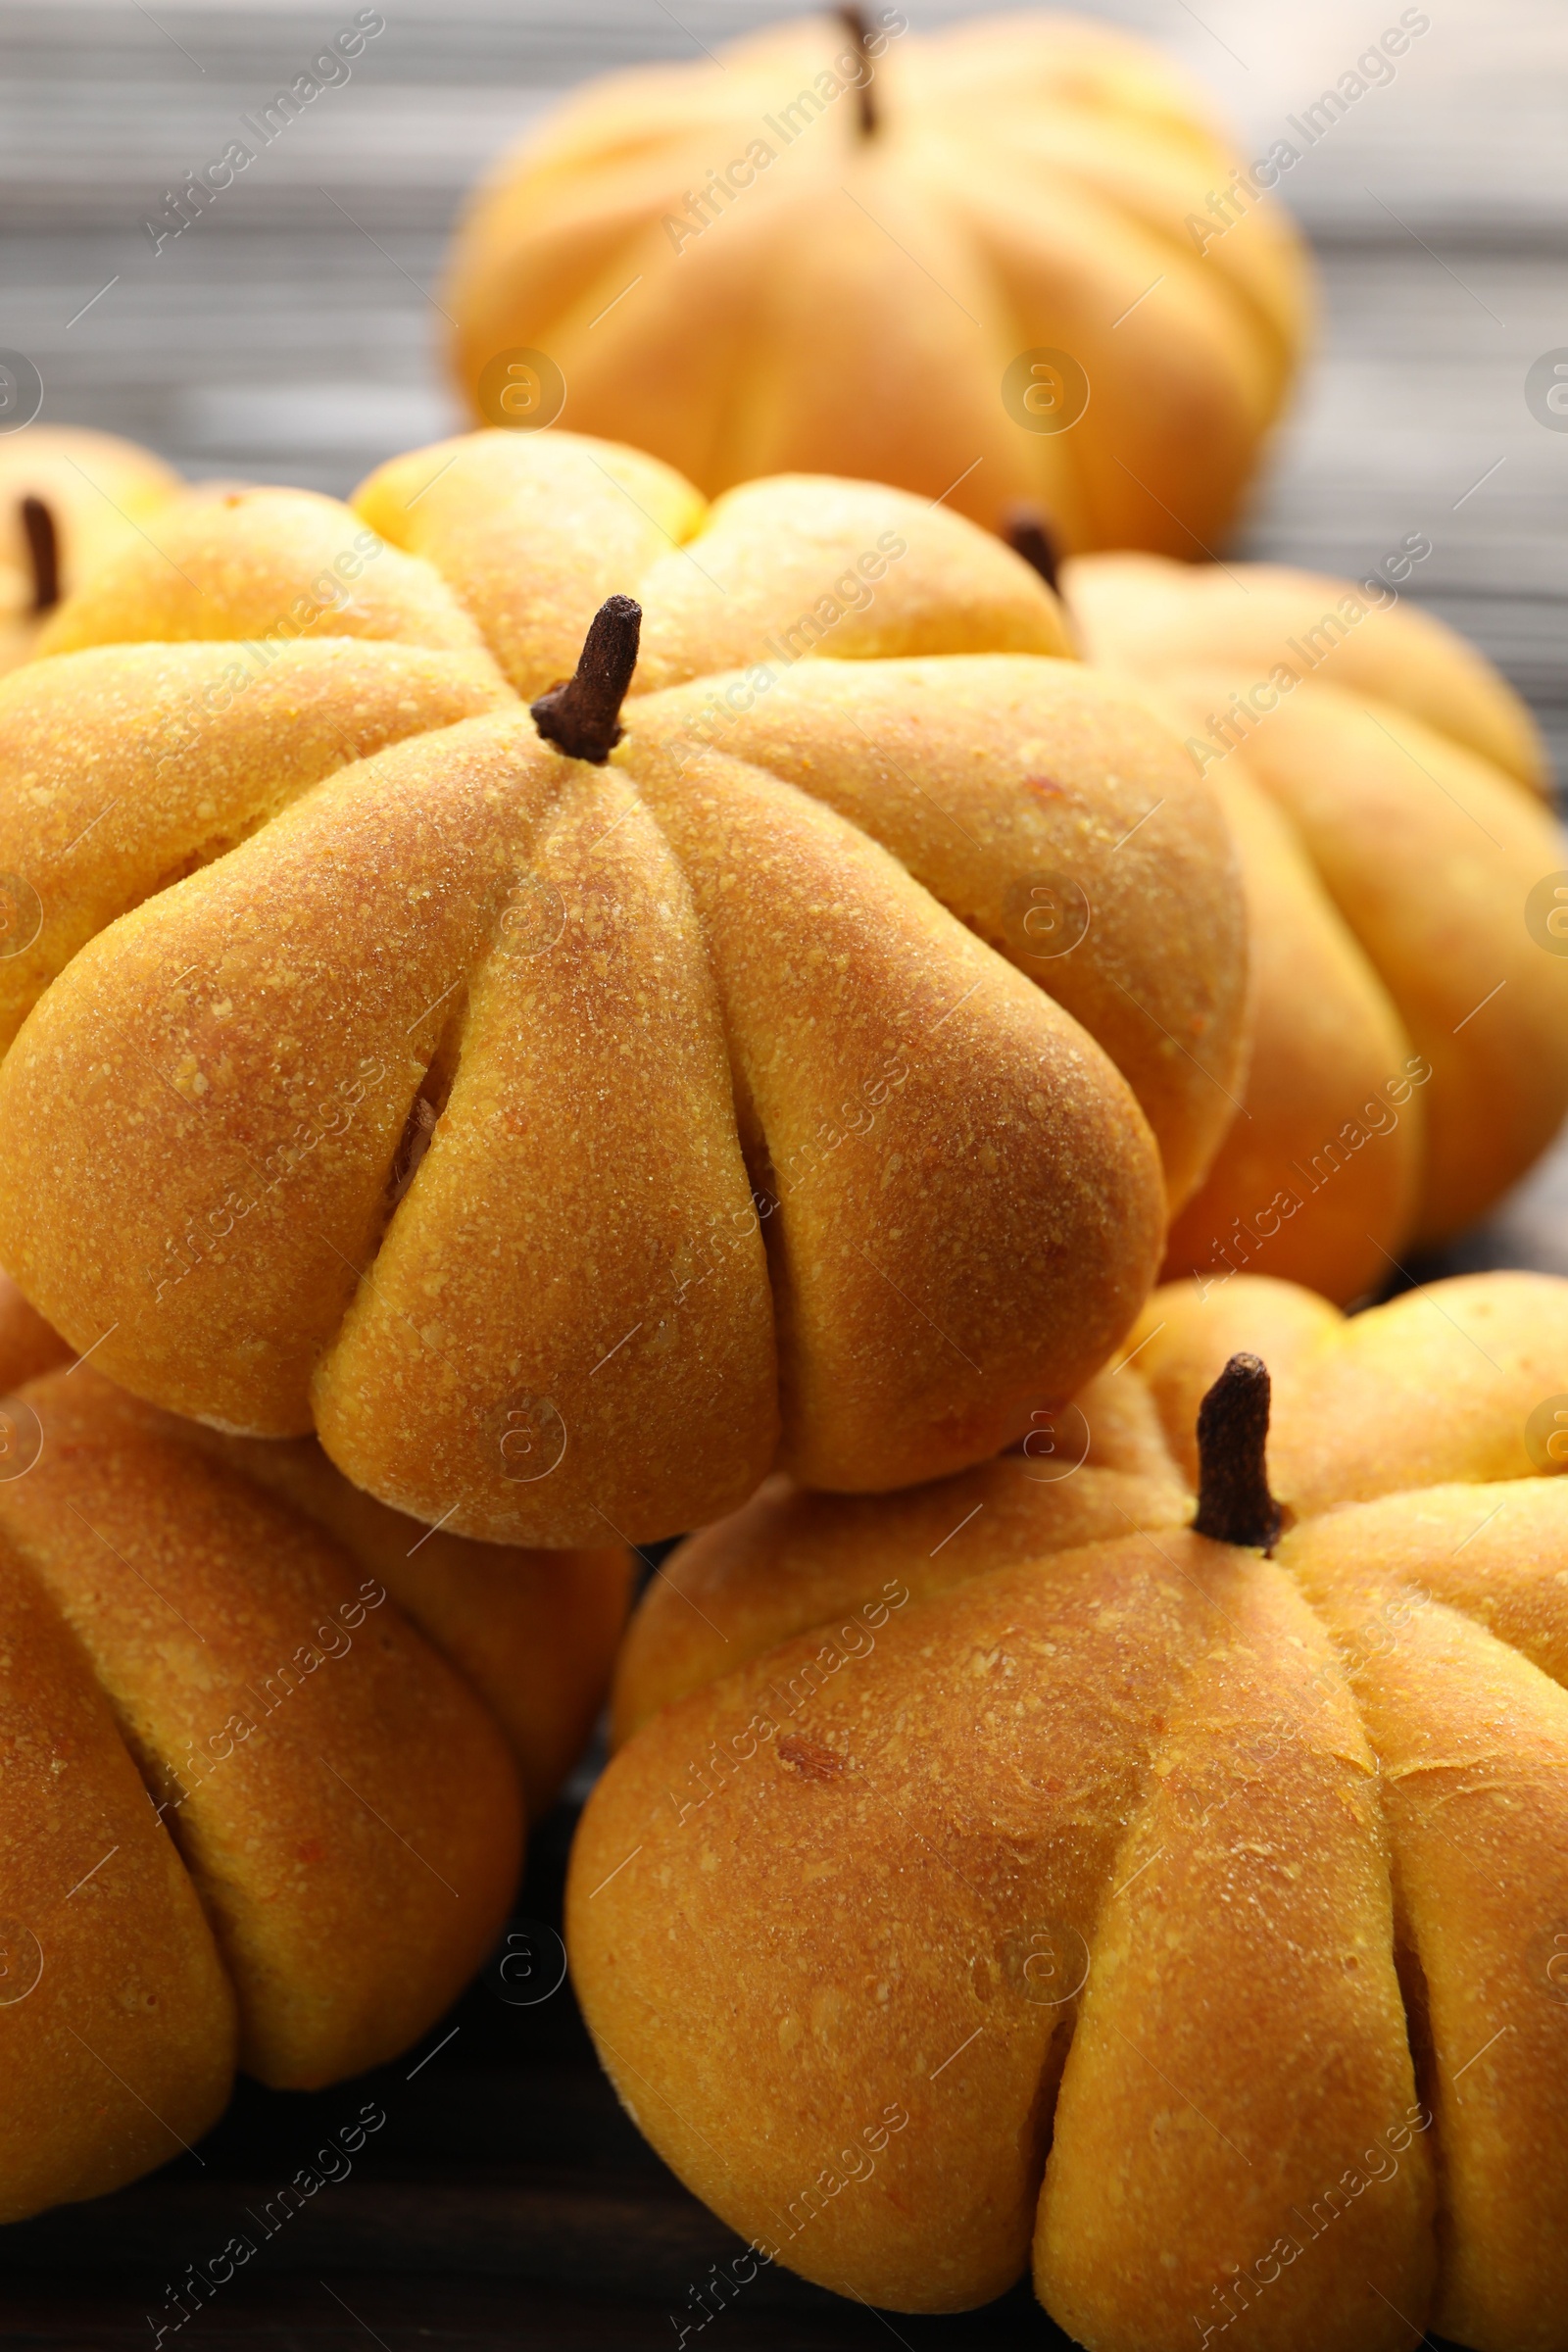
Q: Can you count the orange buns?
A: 6